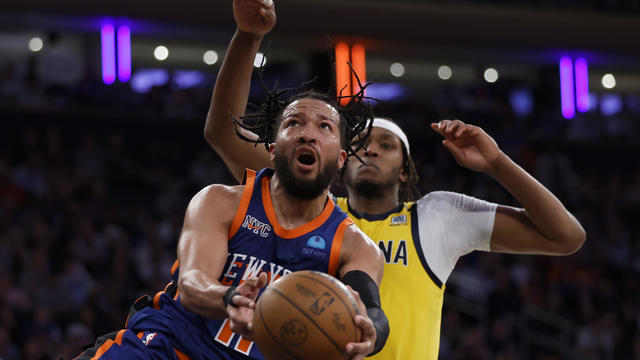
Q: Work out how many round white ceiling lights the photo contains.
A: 8